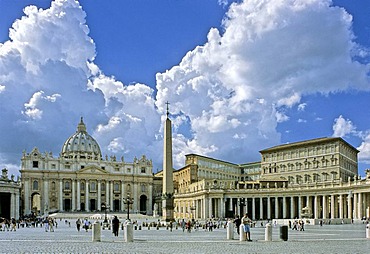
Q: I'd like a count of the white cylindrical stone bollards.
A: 6